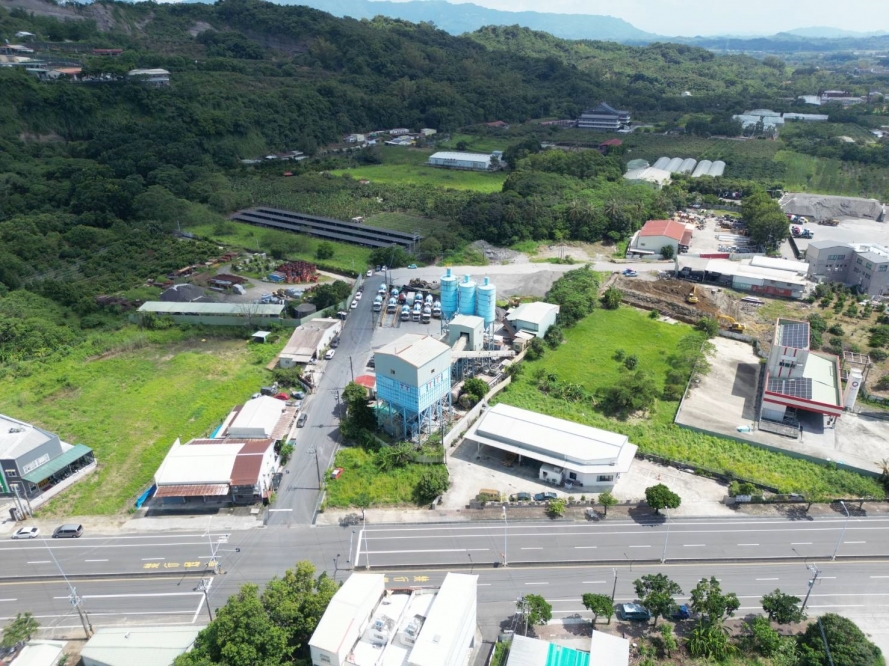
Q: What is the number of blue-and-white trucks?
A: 10